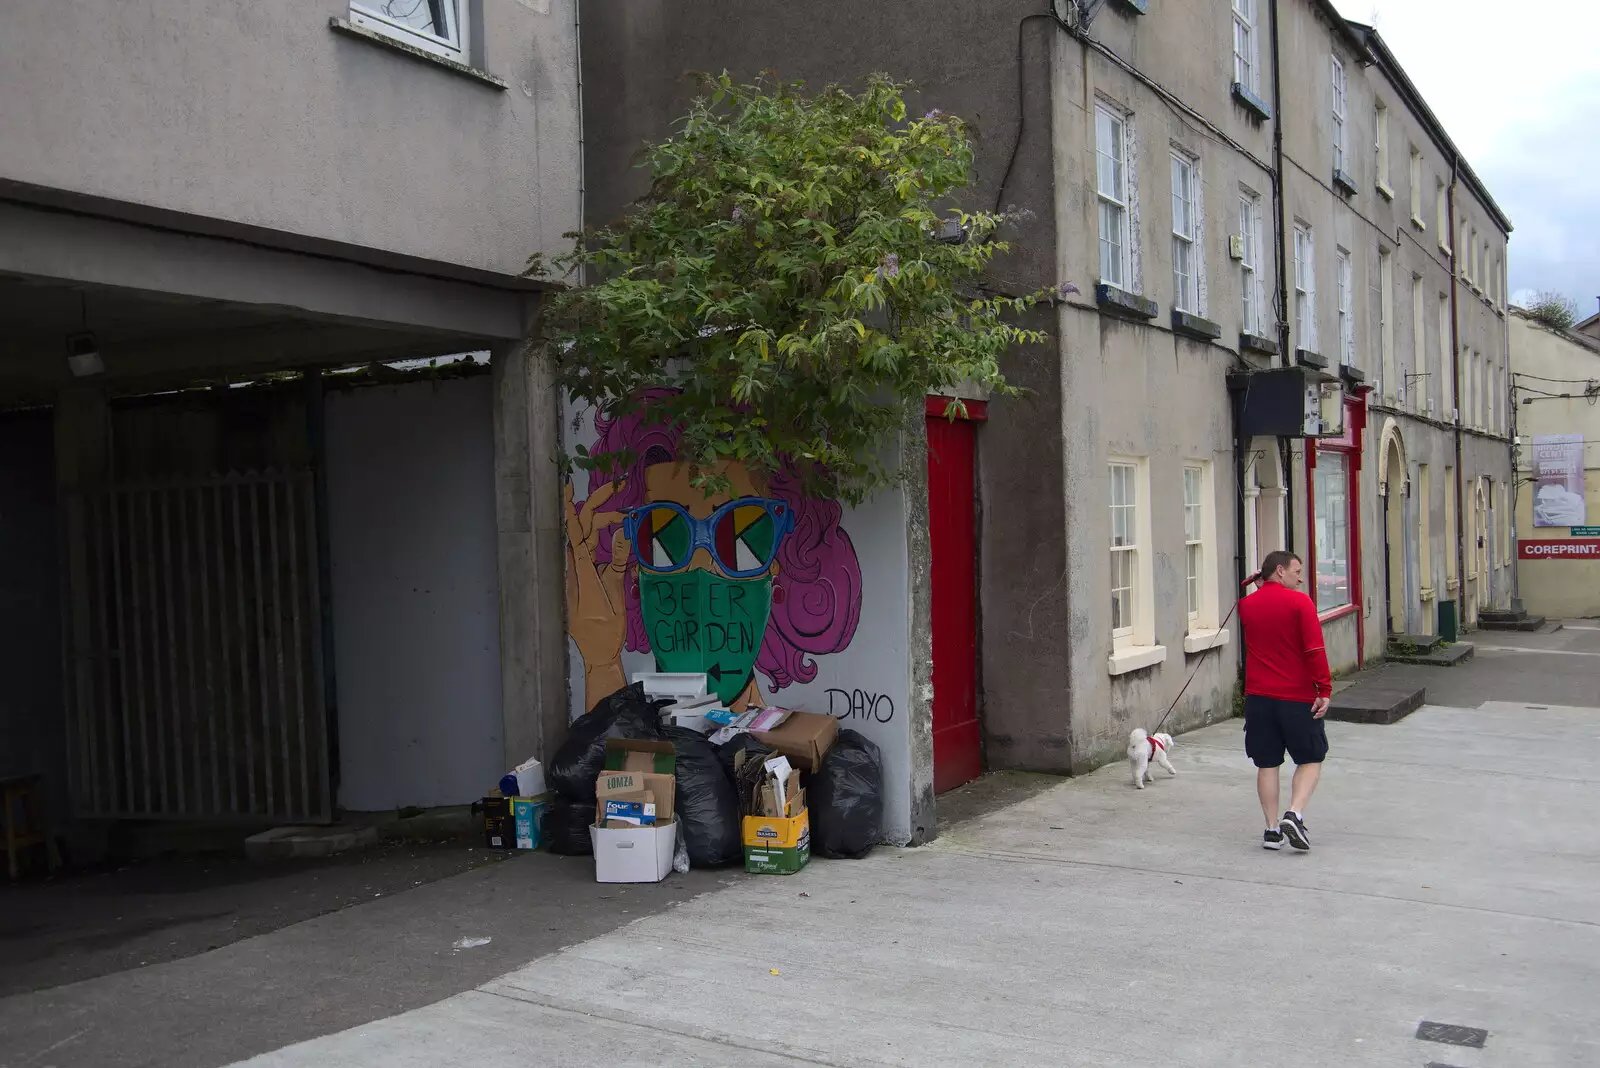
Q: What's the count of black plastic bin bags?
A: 5